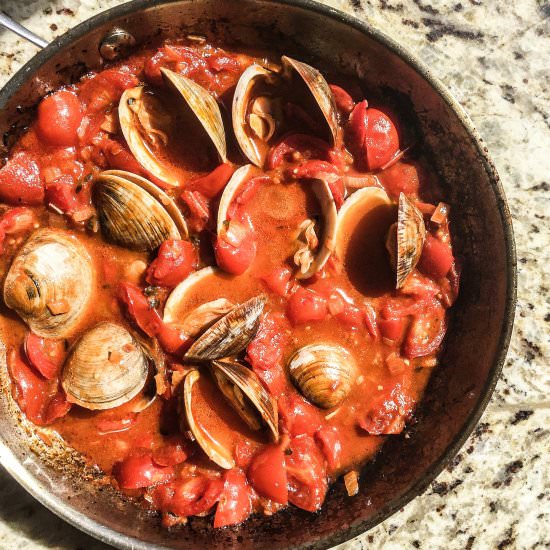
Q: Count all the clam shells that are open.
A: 6